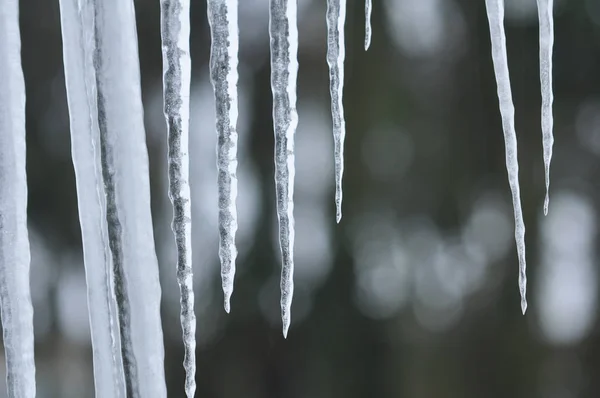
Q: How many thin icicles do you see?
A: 7